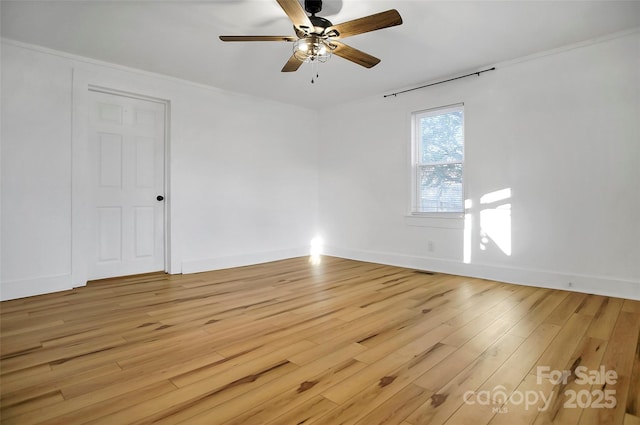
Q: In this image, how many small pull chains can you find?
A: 2